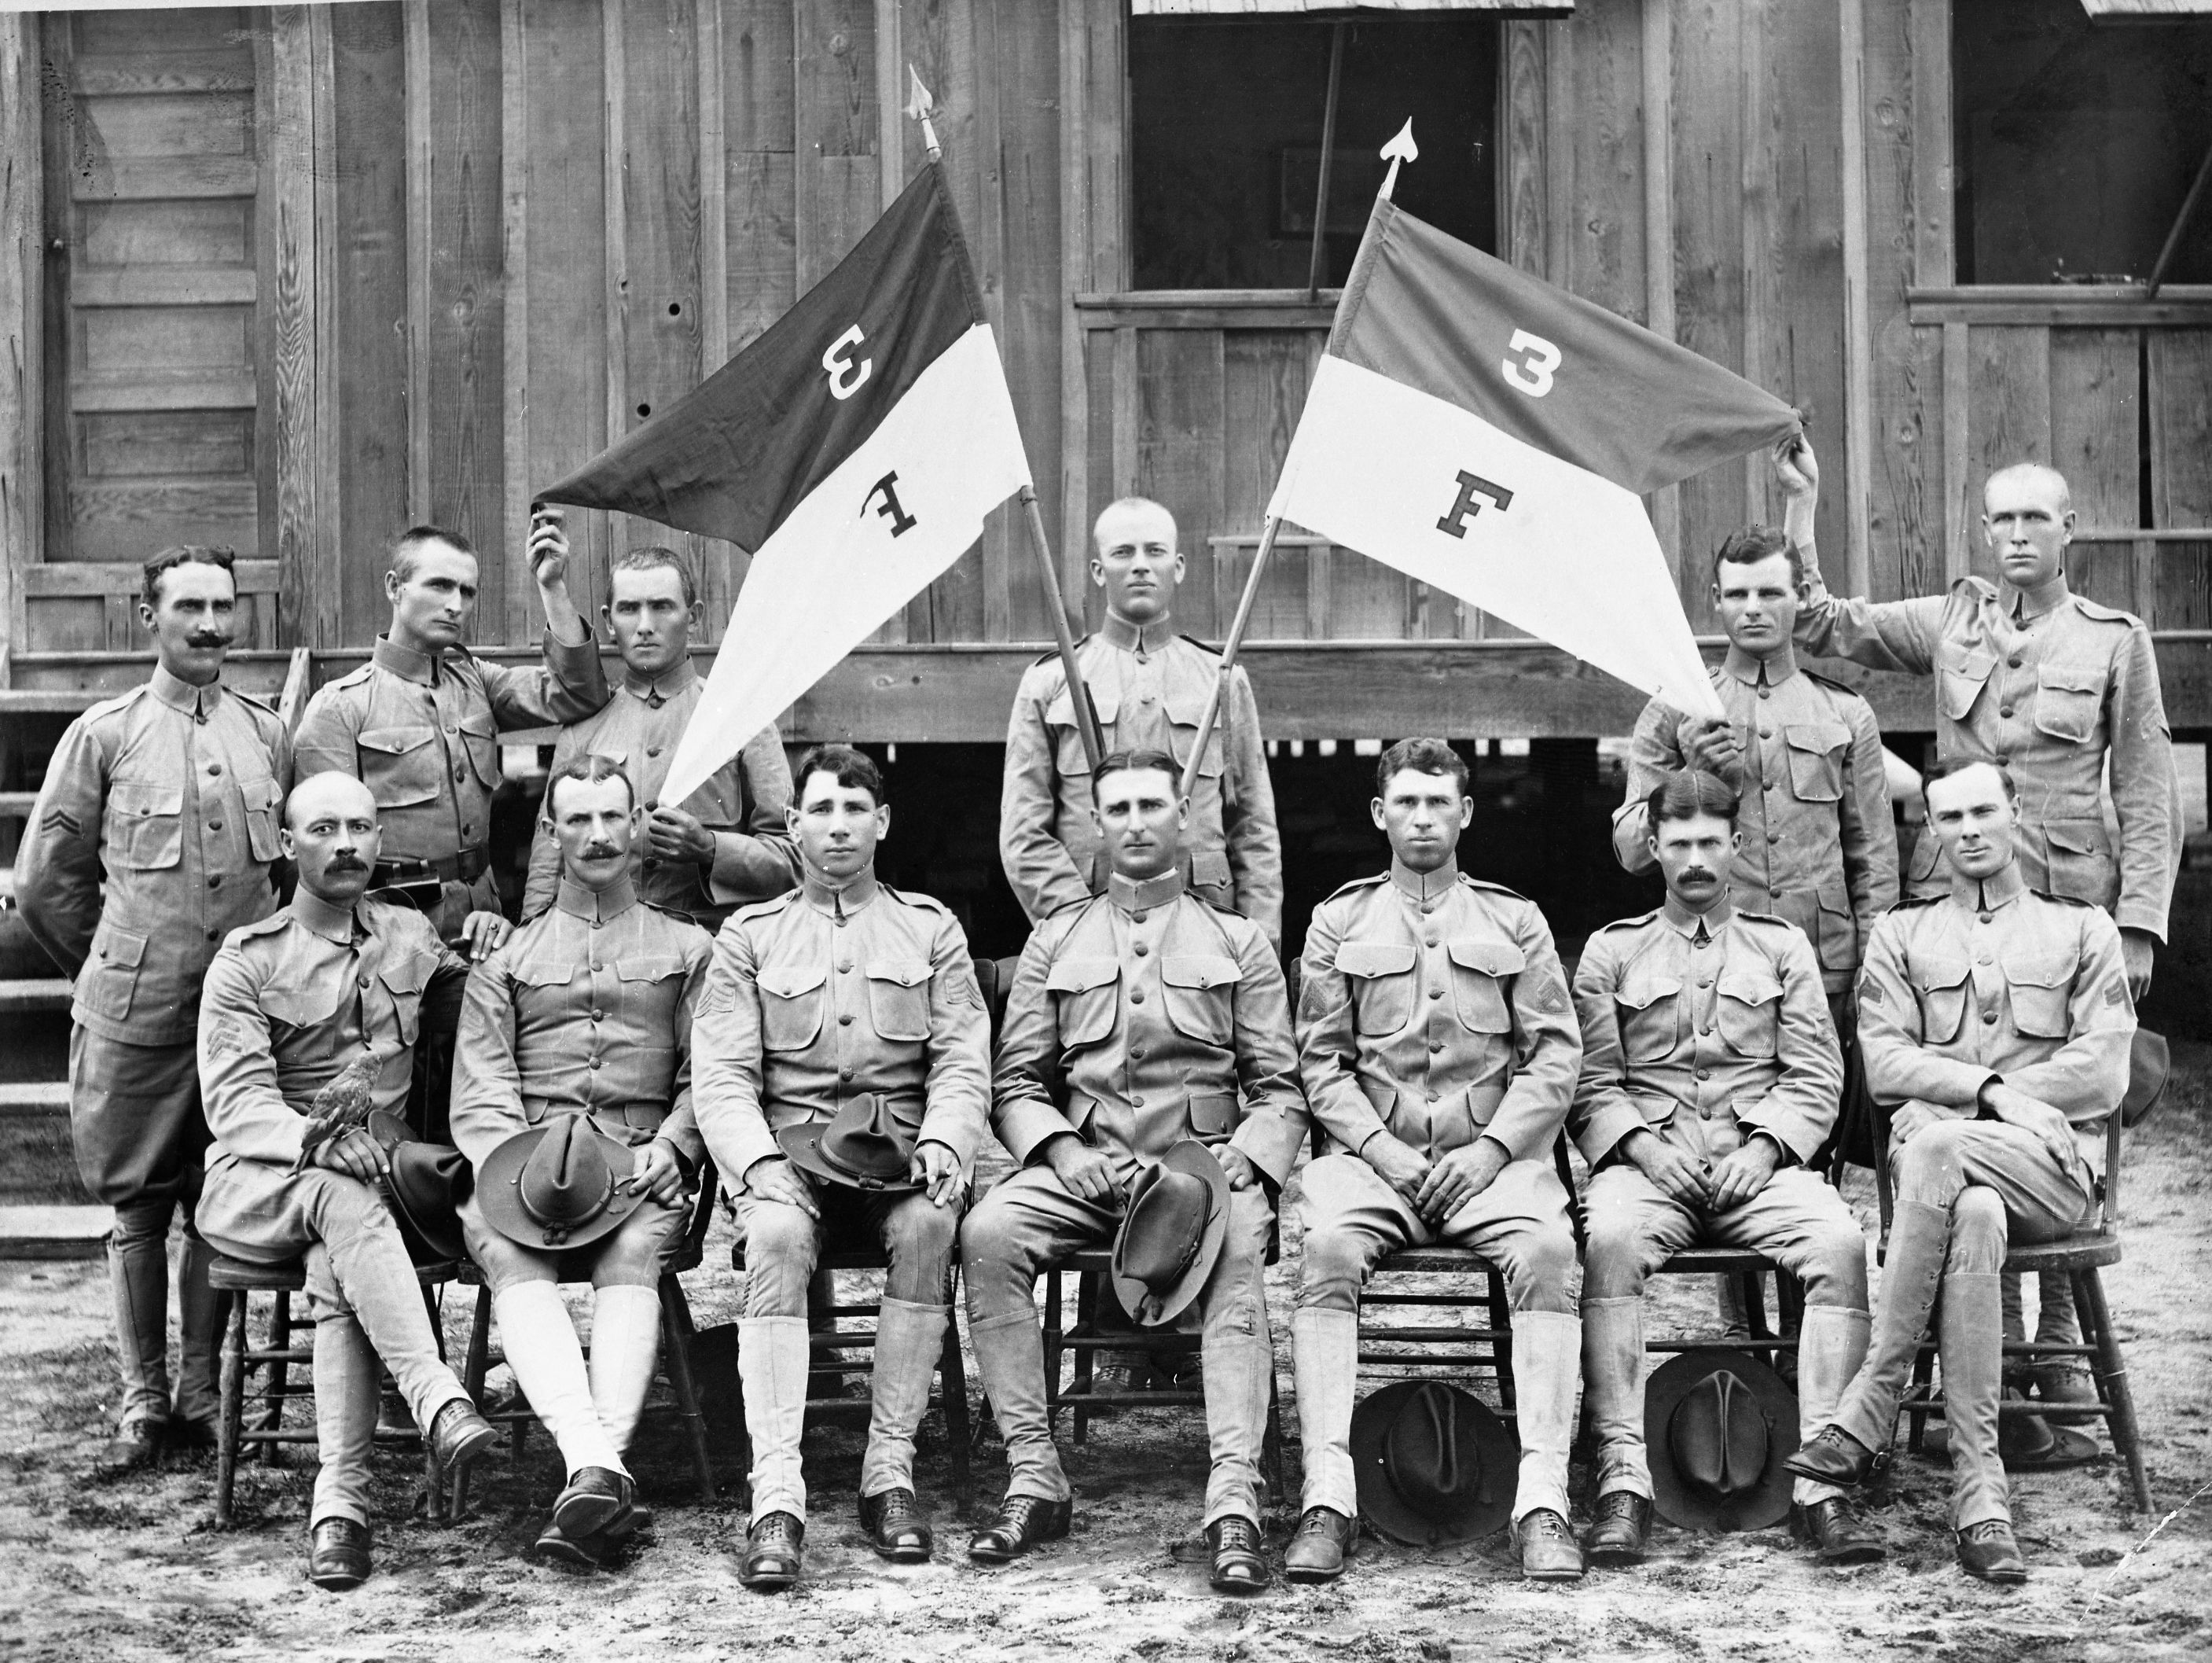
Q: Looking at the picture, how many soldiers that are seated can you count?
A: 7